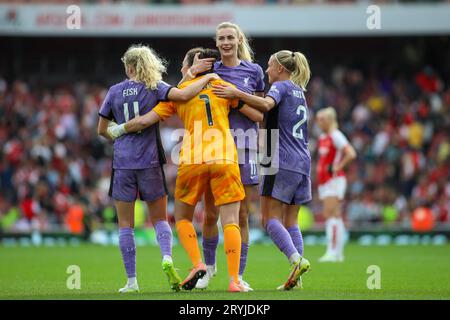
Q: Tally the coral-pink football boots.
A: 2